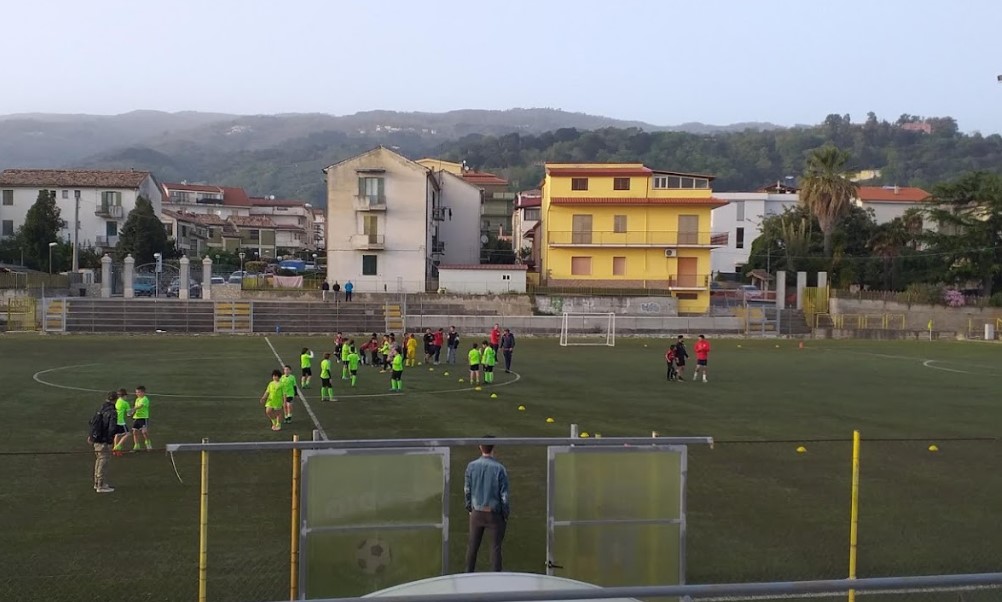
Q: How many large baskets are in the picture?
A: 1